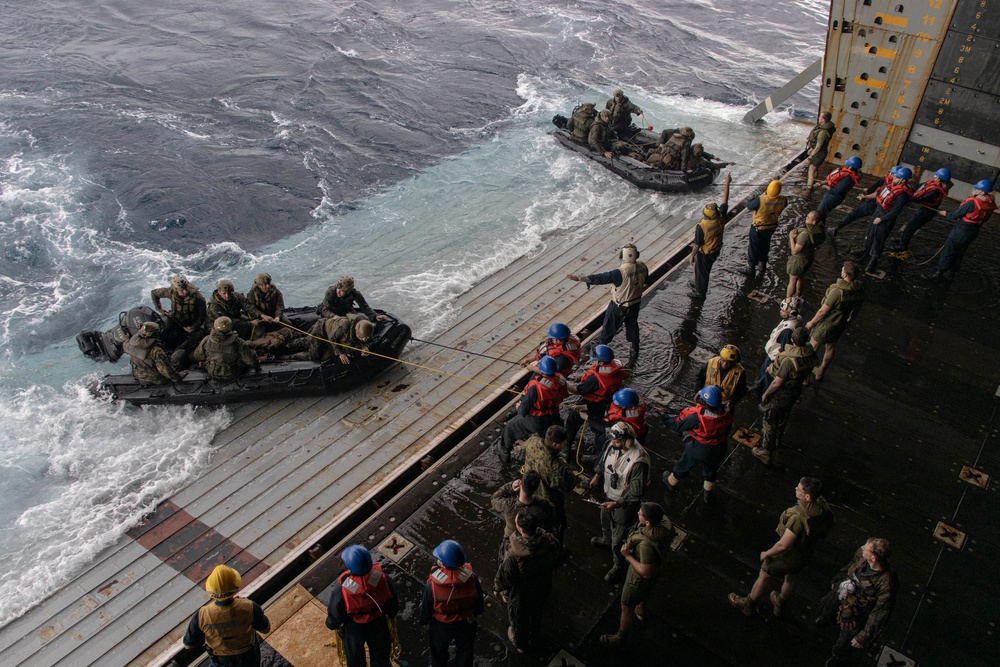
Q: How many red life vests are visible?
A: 12